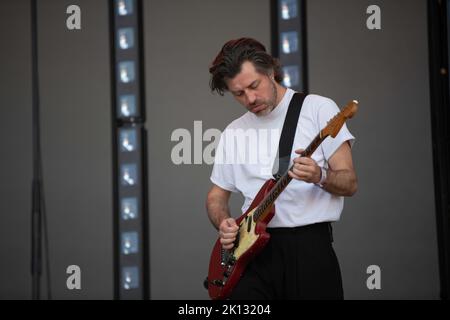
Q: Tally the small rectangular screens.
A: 12